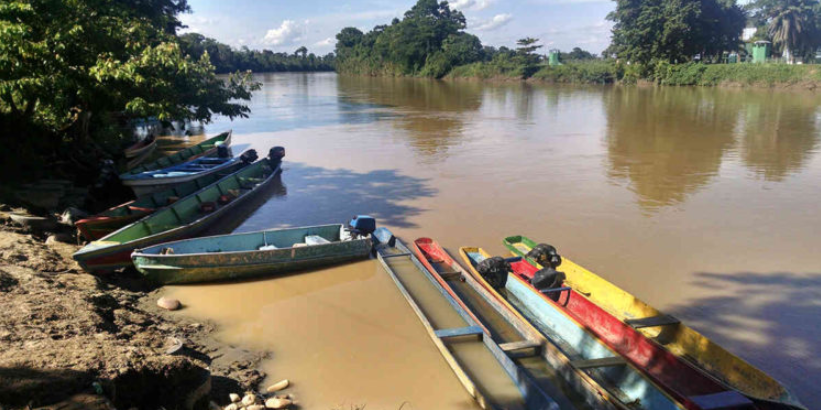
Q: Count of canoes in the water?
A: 11